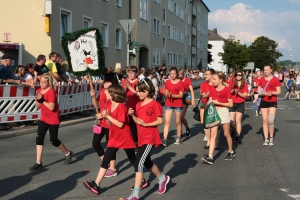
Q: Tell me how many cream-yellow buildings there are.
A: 1